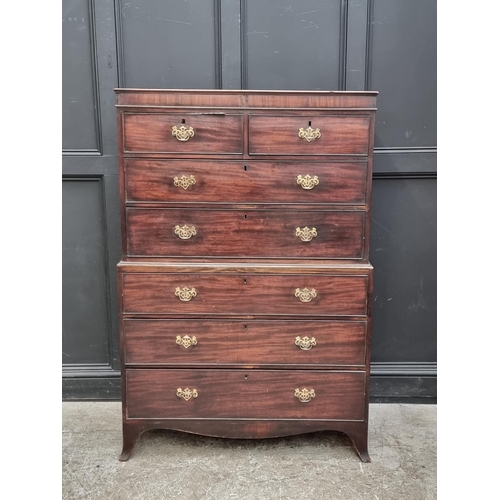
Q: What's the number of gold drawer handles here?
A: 12